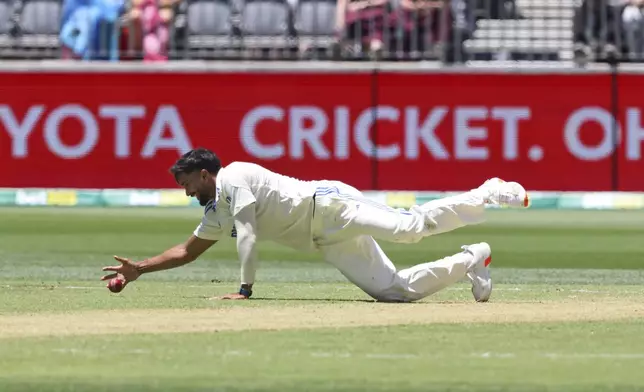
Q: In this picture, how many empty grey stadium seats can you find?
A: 5